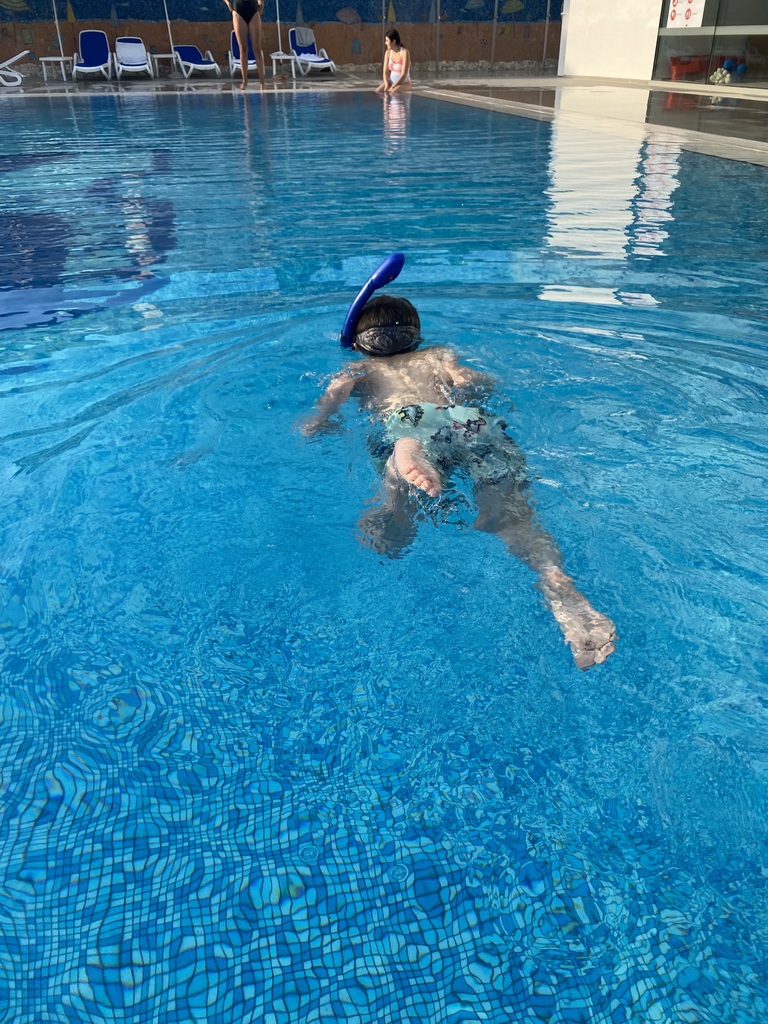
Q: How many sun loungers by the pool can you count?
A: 6